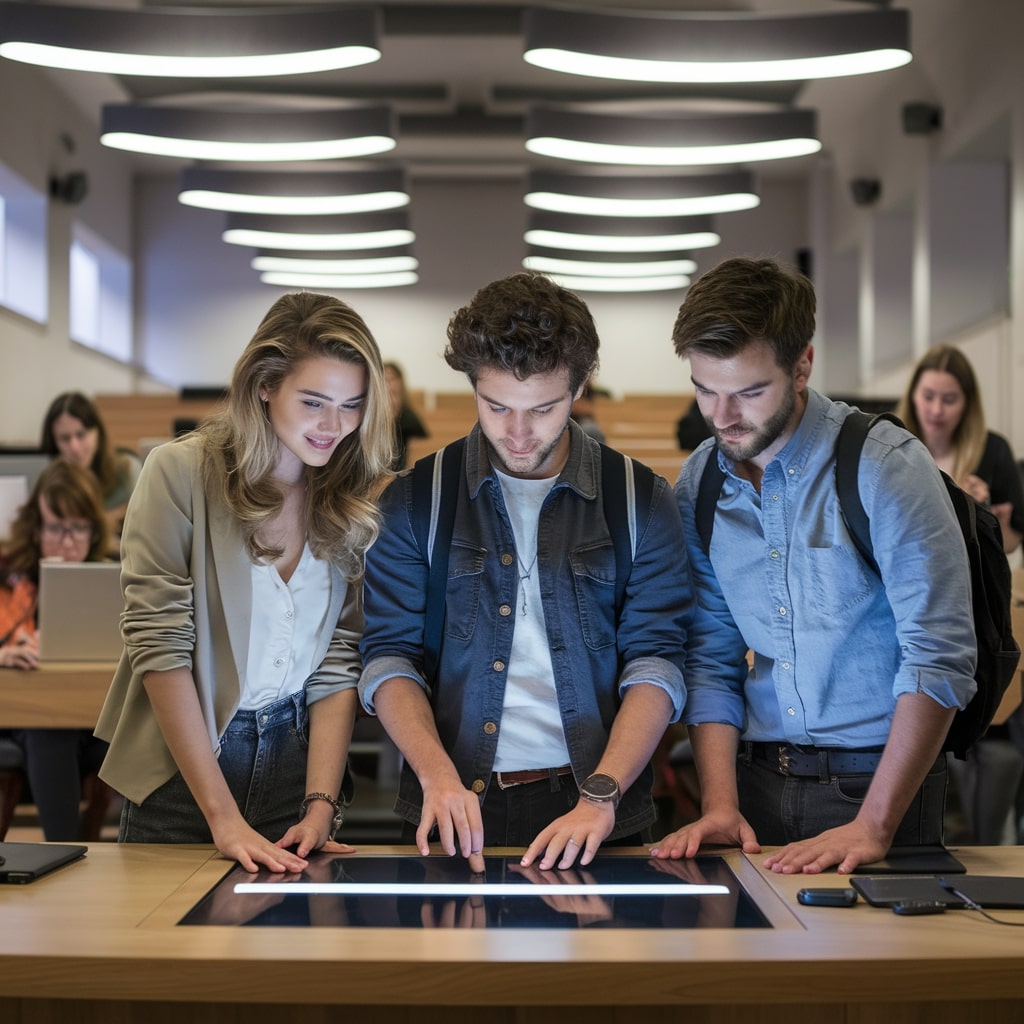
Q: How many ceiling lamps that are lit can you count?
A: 12